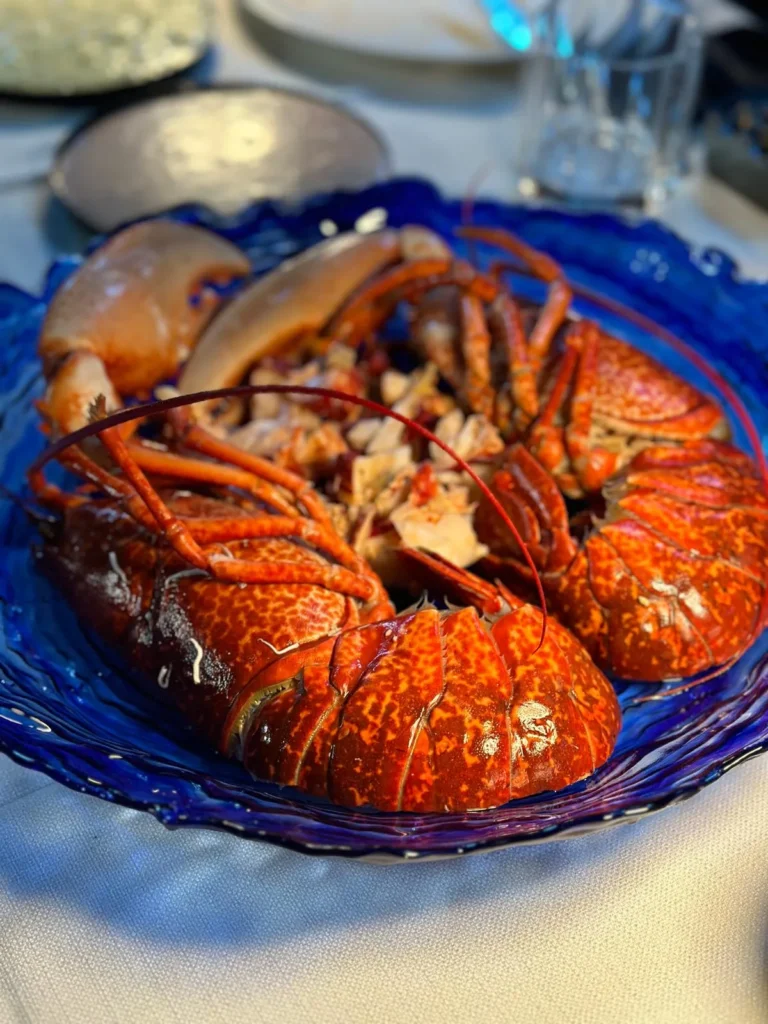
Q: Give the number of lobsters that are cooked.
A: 2